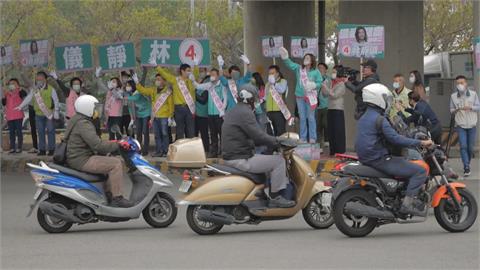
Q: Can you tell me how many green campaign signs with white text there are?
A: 3